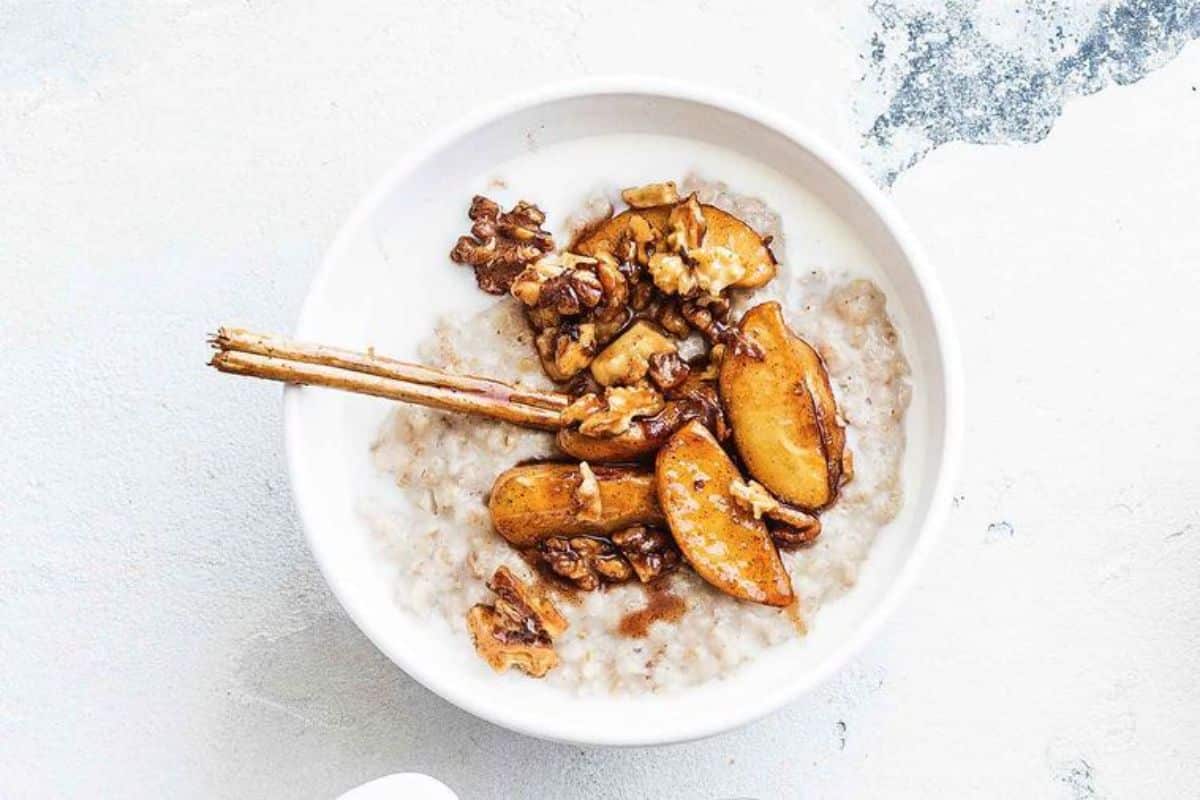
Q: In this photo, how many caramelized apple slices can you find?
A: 5